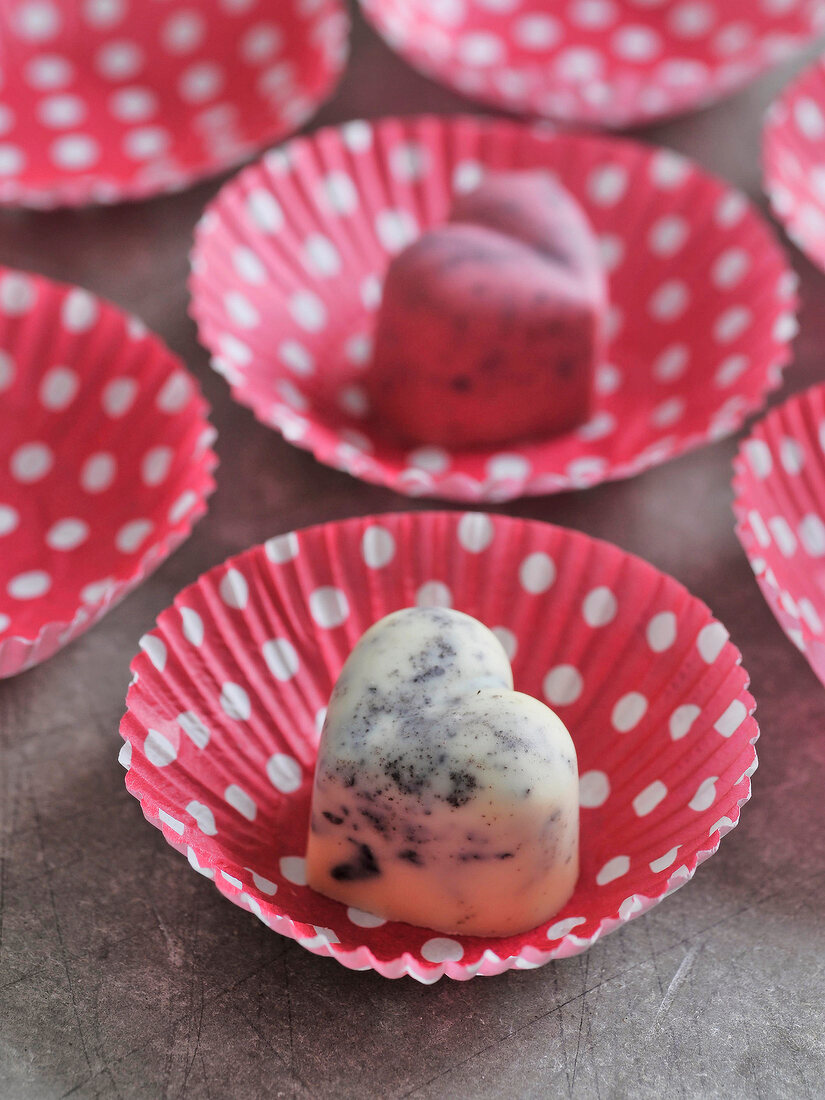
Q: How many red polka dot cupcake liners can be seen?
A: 7